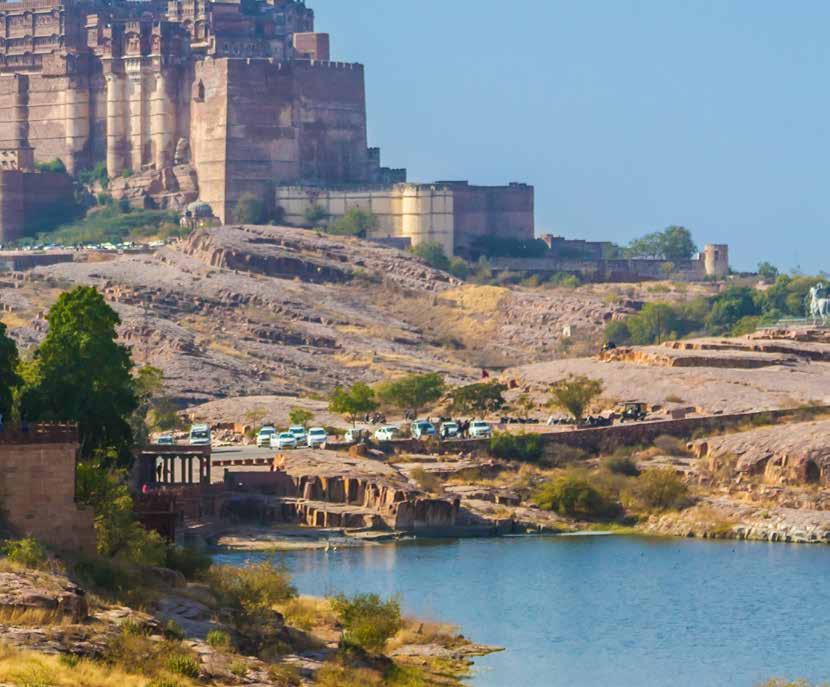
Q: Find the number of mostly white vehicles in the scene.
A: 11